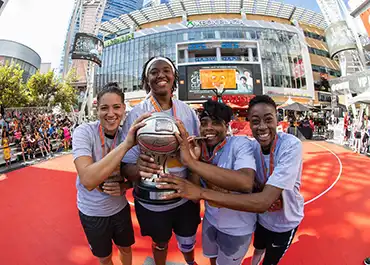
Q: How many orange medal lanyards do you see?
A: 4